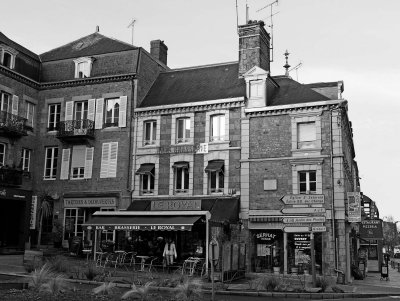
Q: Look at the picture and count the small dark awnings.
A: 3